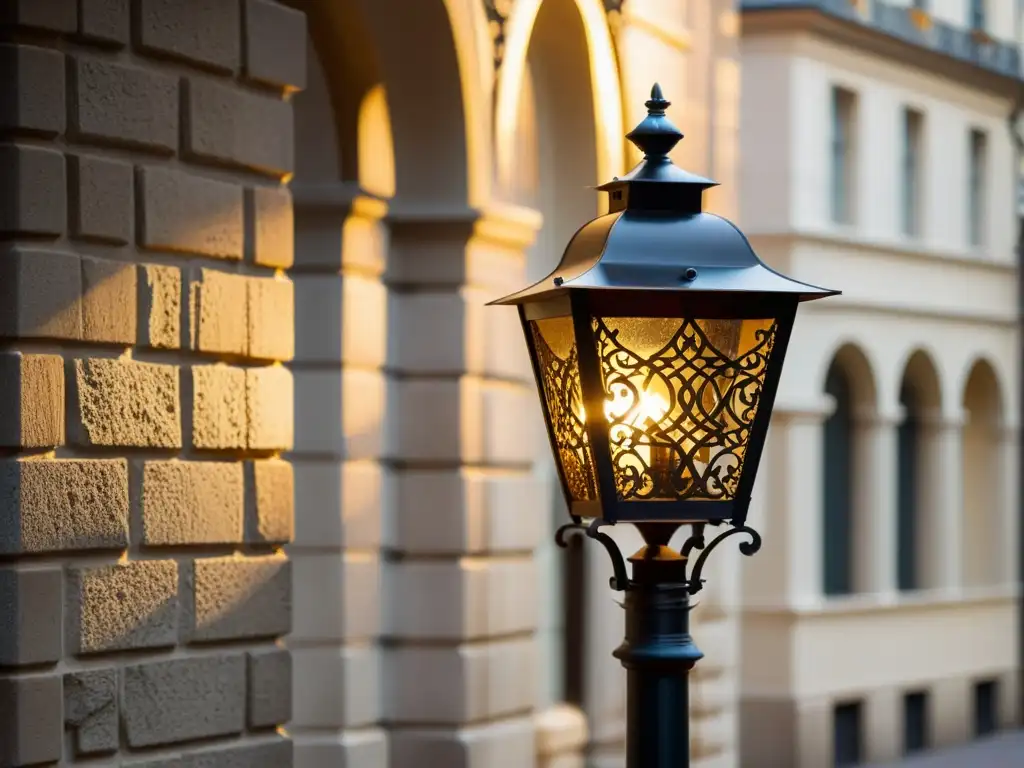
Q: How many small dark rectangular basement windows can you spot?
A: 3